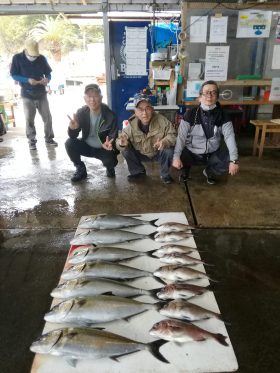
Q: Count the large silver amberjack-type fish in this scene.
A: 7